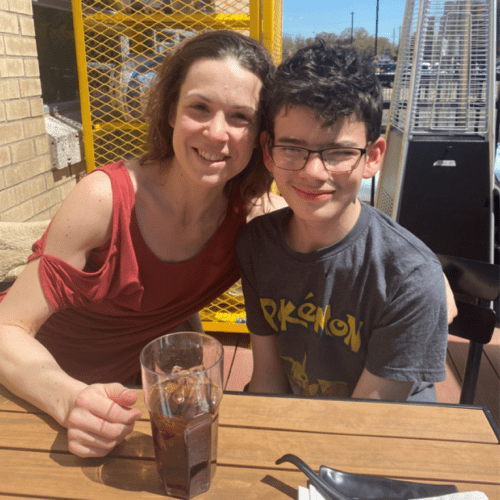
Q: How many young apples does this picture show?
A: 0